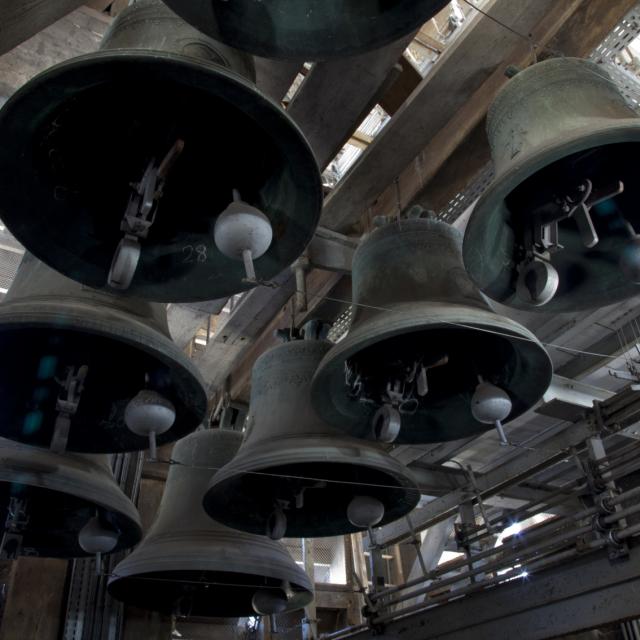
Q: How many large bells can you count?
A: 8